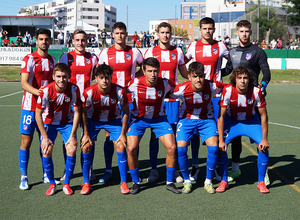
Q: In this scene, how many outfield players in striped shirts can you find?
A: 10